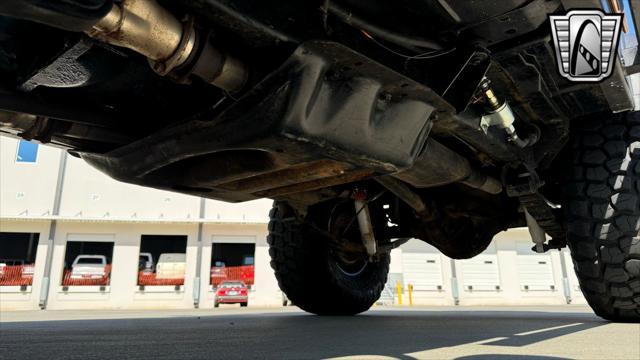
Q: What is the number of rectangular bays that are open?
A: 4